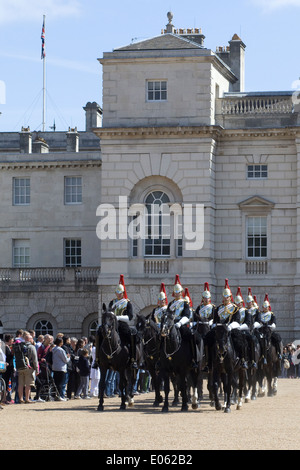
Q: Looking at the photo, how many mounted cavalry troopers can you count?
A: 10